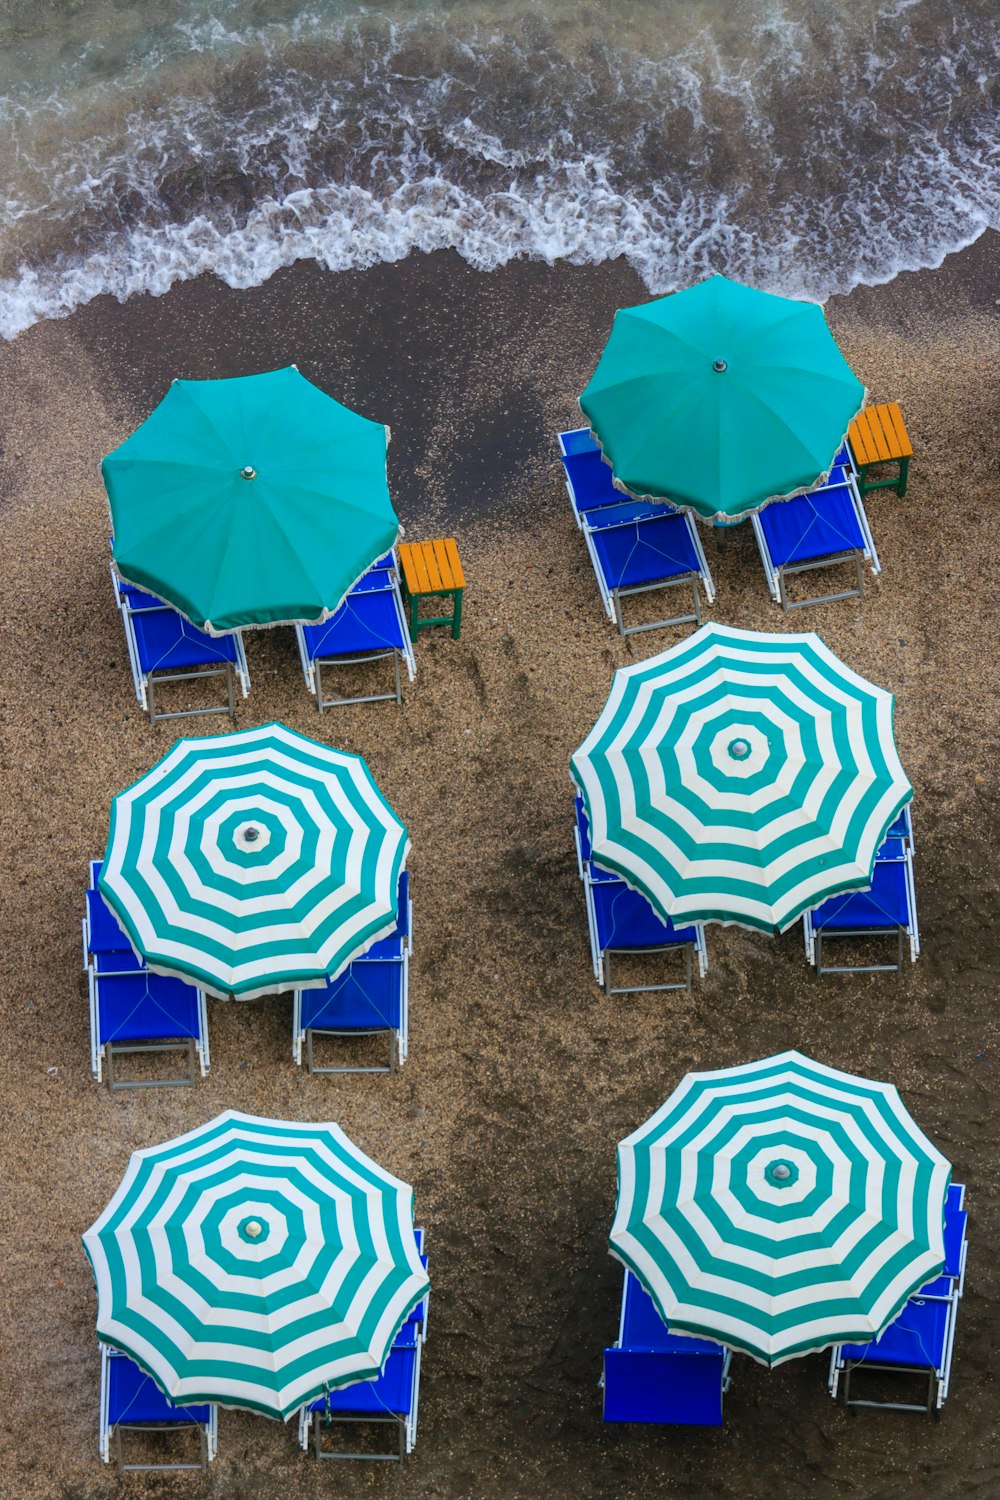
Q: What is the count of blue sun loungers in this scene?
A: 12